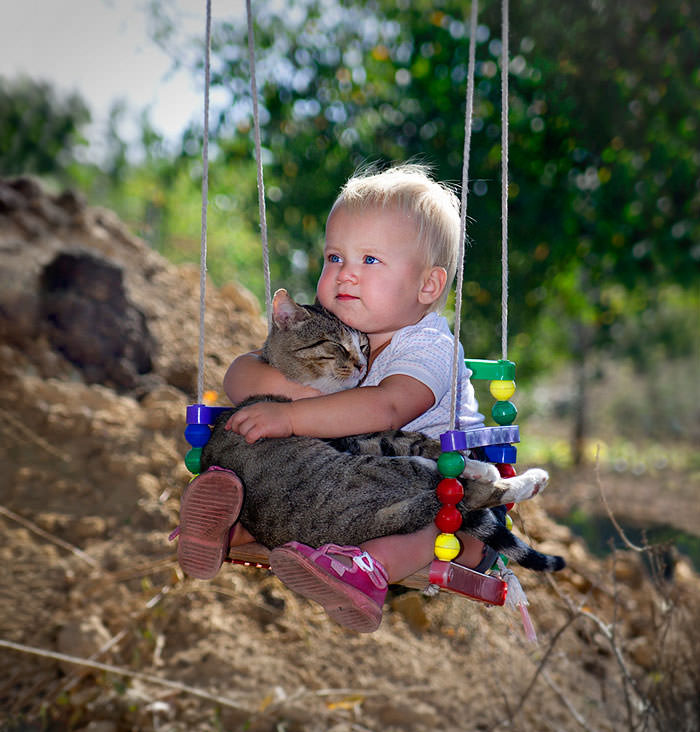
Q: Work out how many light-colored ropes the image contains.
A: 4